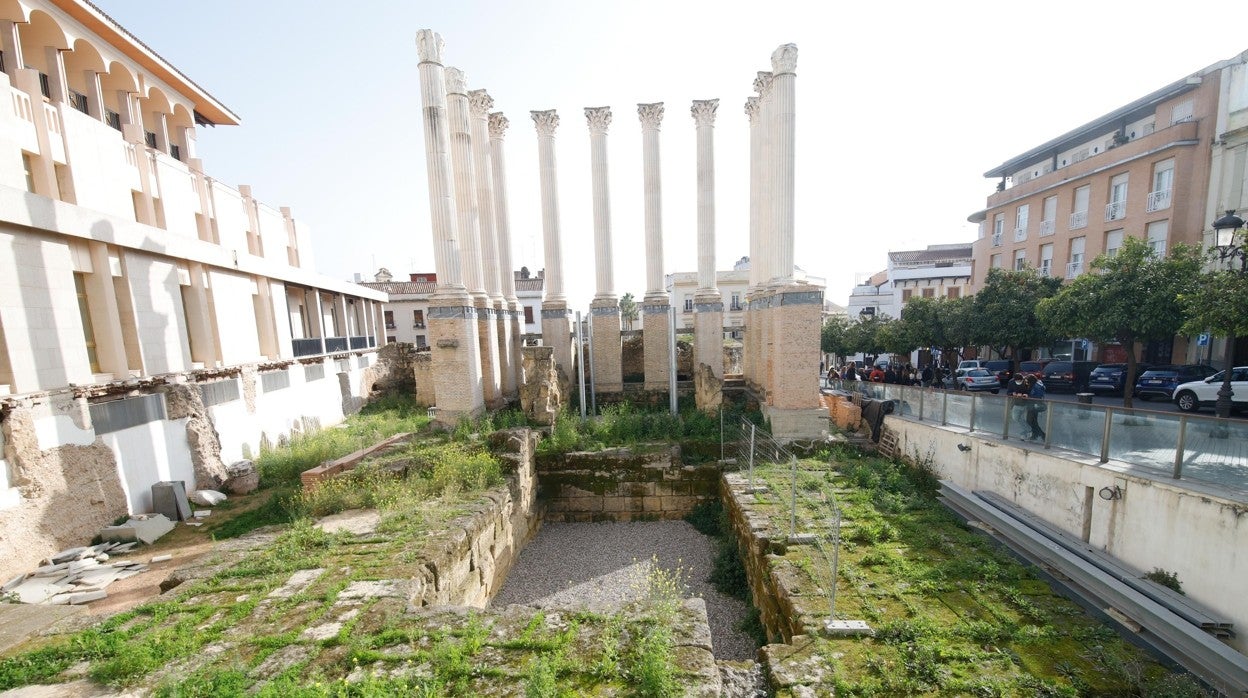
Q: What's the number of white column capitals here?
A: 11